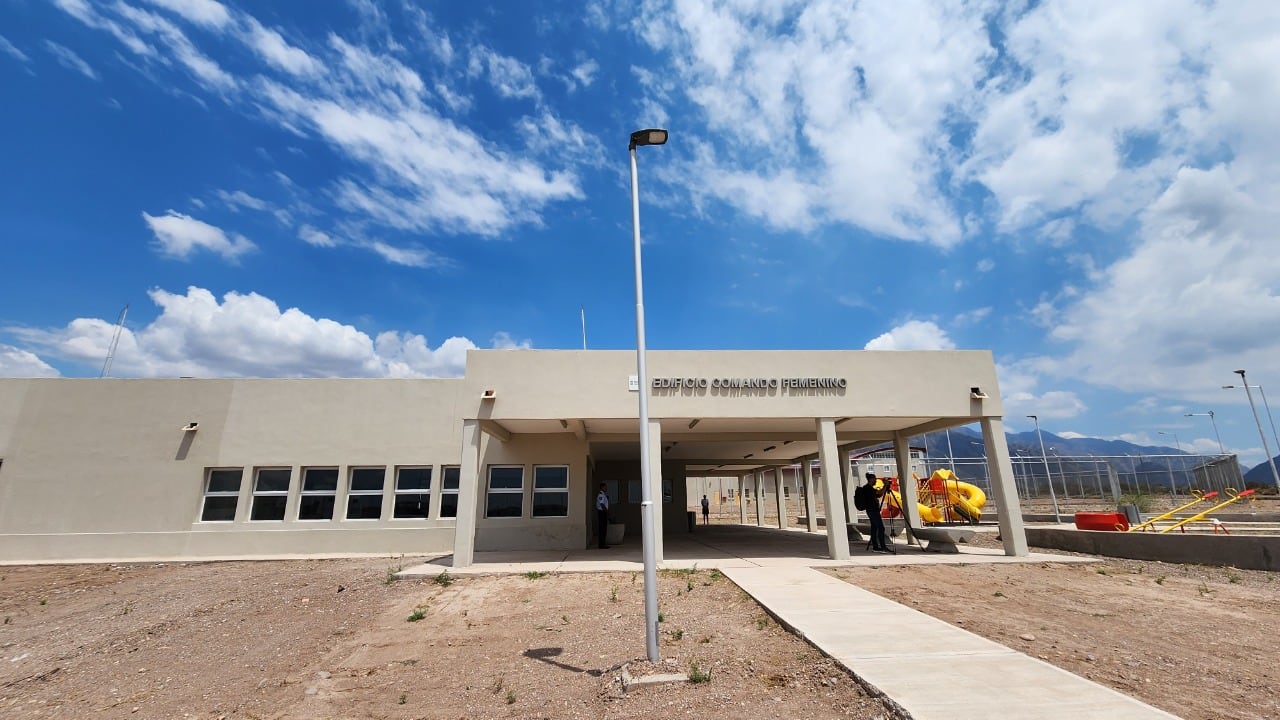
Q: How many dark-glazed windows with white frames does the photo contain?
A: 8